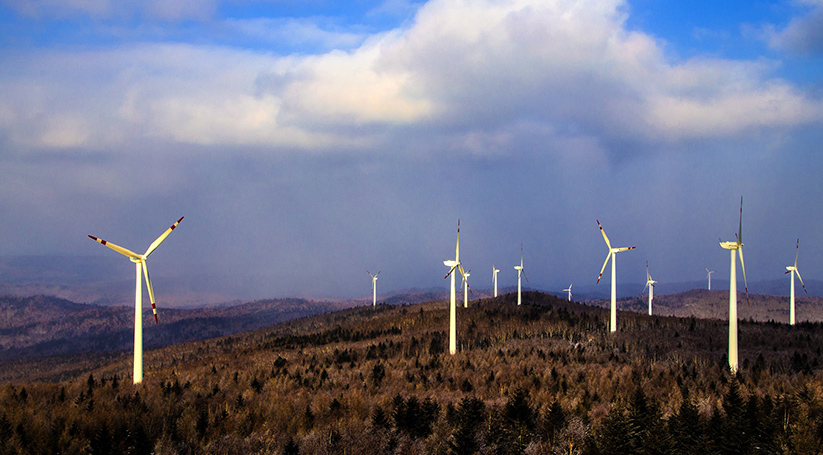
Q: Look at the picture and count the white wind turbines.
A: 12